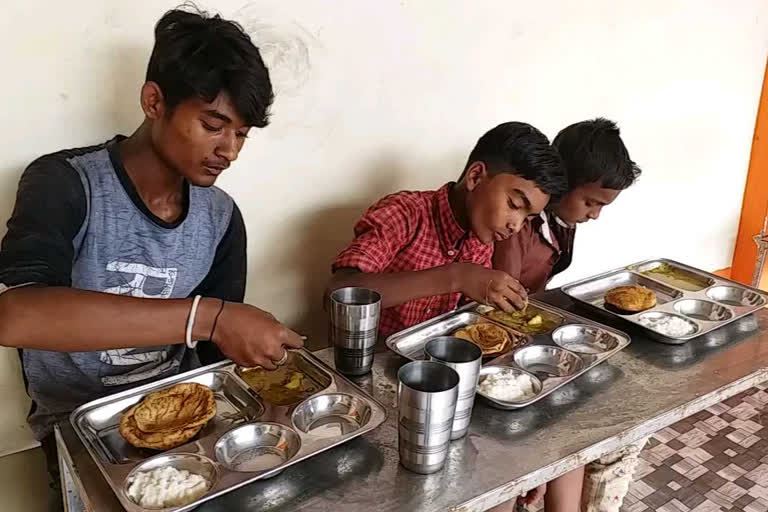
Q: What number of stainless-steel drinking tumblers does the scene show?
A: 3